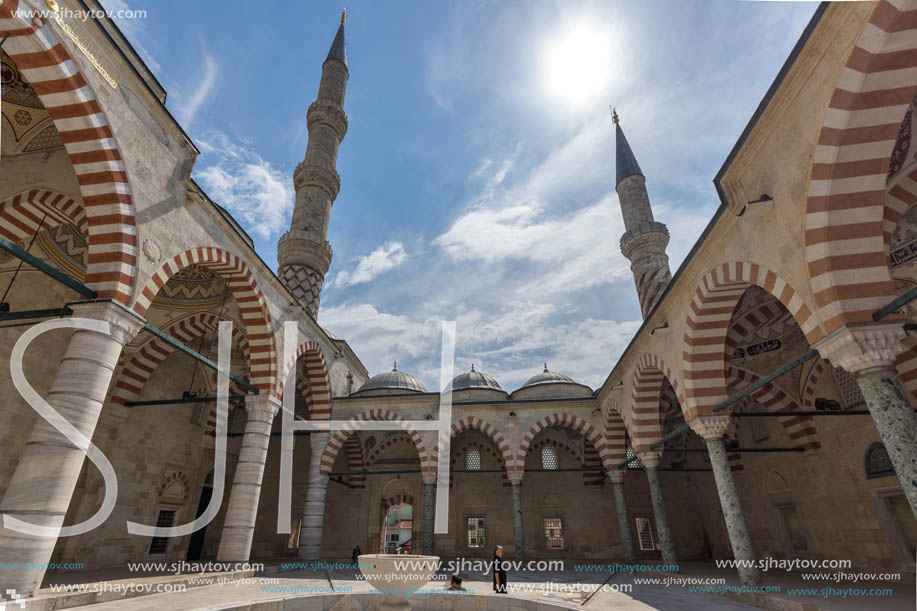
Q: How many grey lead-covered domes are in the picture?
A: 3